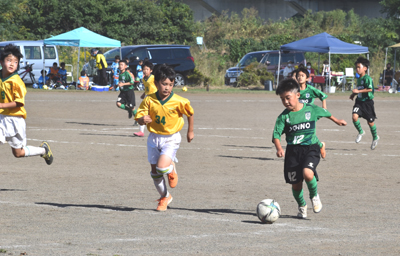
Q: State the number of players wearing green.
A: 4